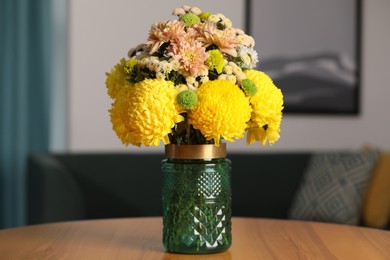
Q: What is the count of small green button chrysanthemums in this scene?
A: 3